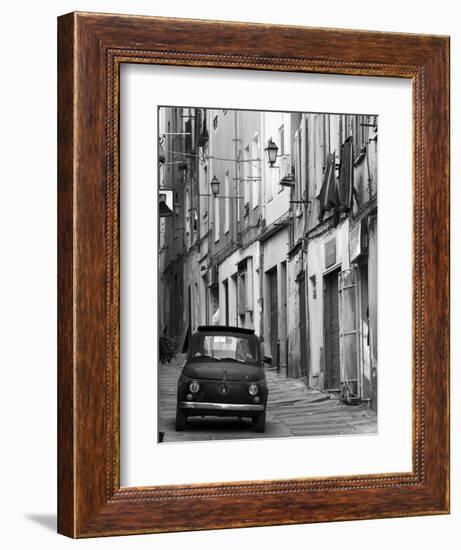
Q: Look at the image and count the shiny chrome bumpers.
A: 1